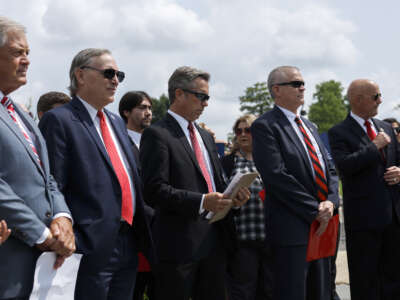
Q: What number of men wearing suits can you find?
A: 5